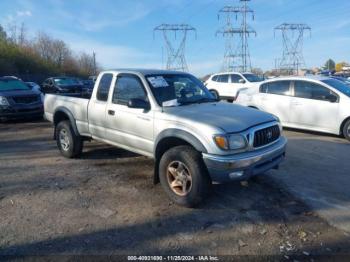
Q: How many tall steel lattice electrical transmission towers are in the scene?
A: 3